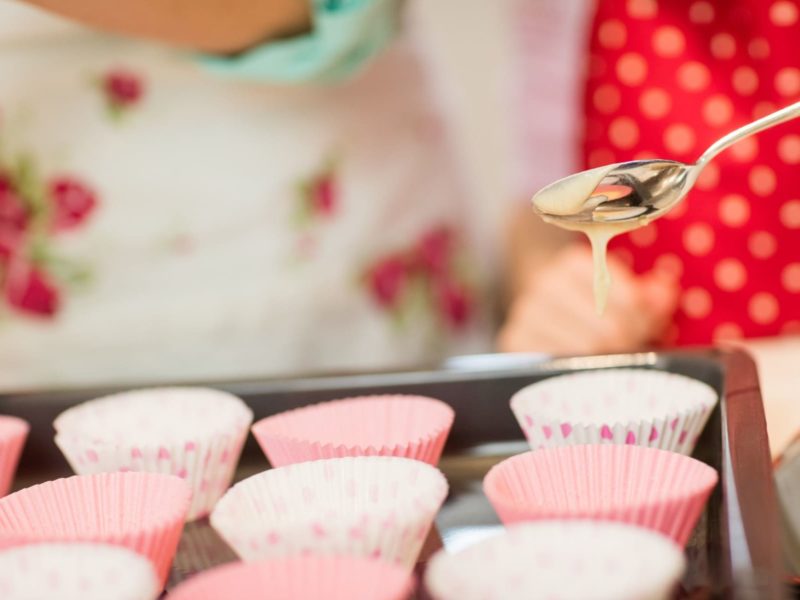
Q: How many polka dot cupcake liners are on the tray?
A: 5